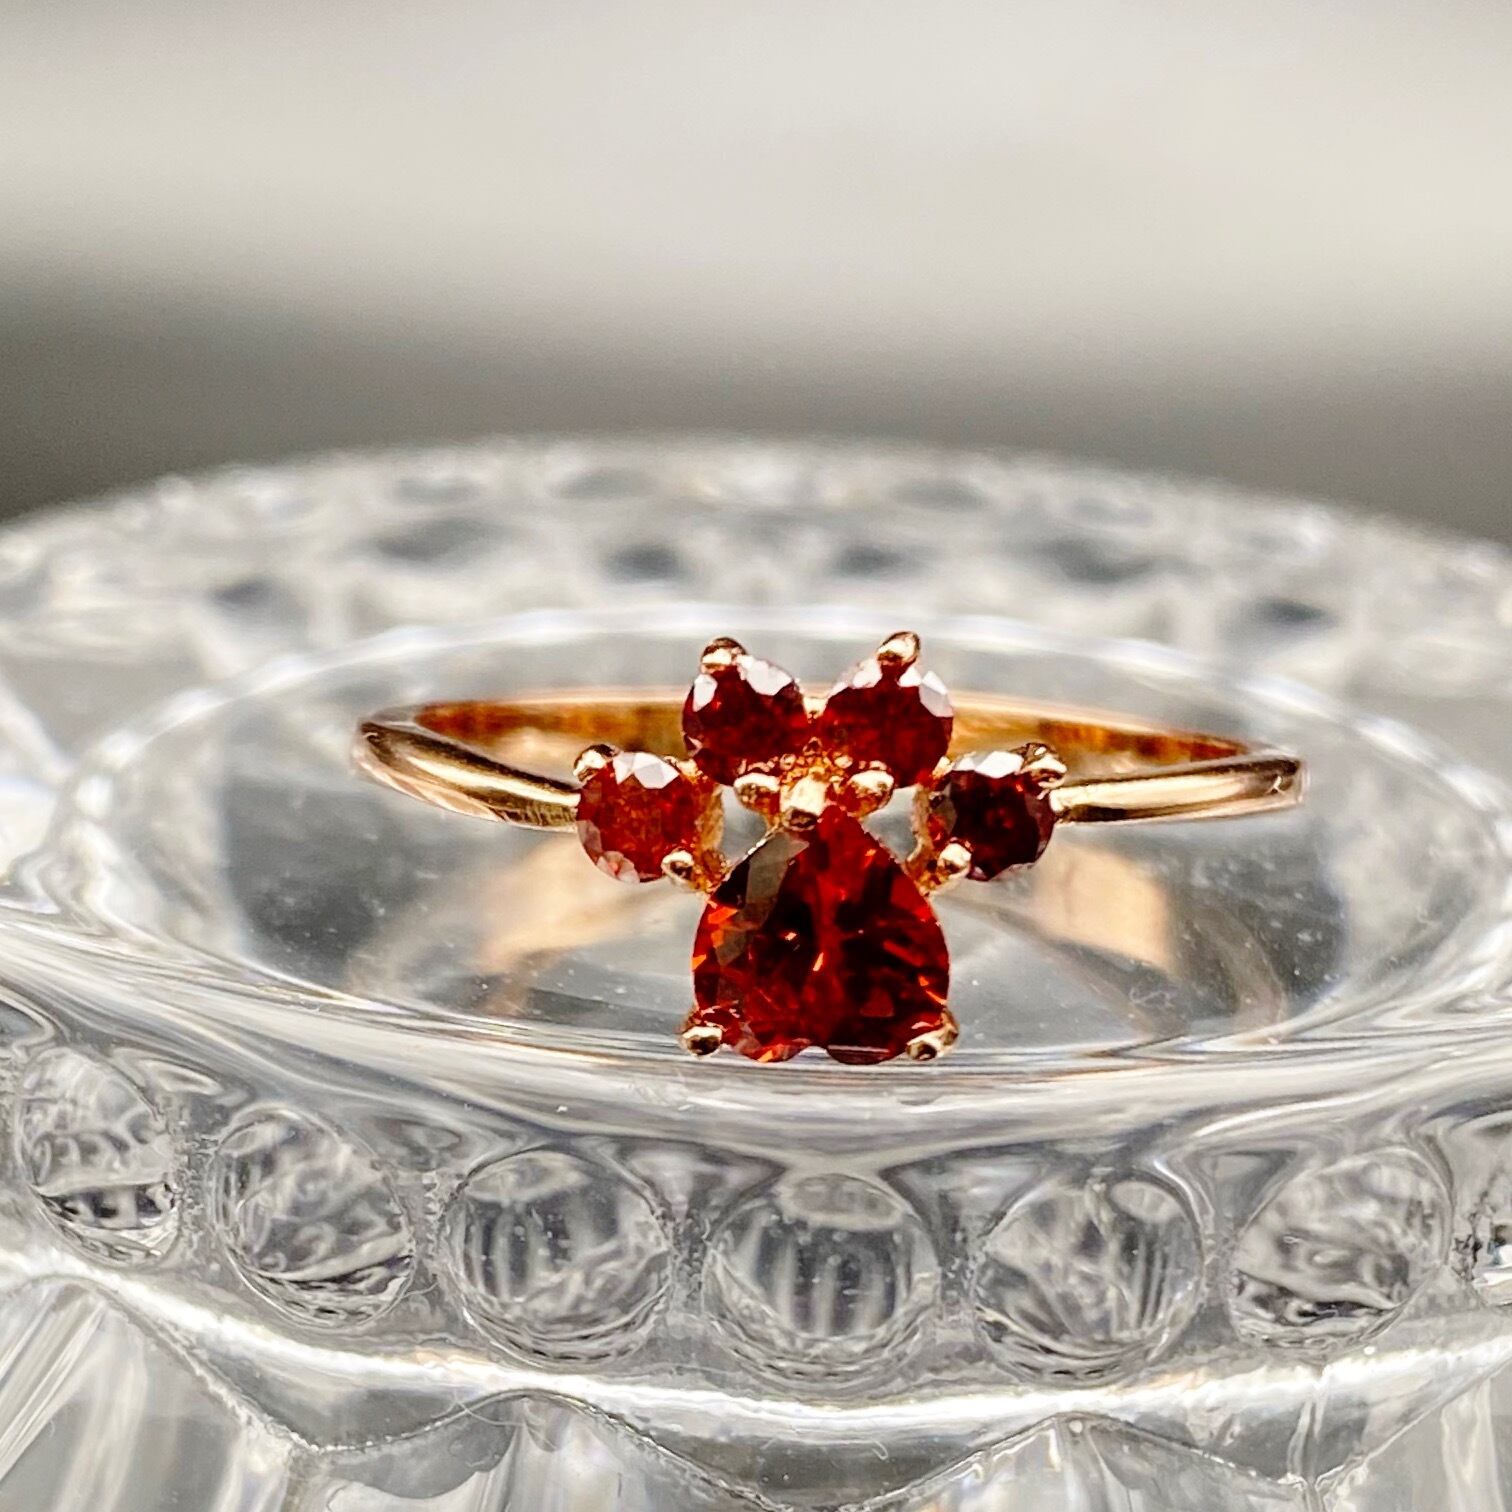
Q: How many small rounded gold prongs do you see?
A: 11